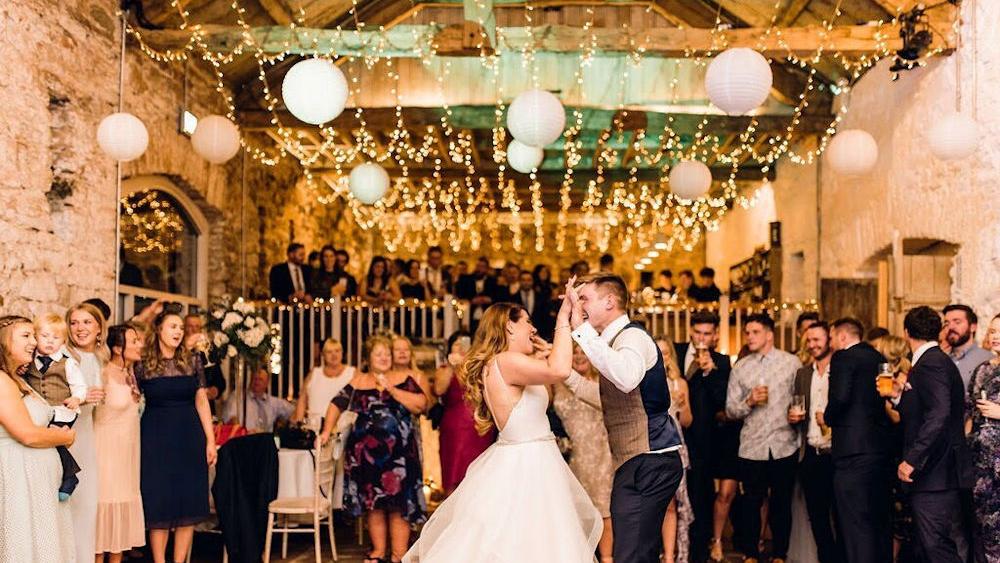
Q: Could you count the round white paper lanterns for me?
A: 10